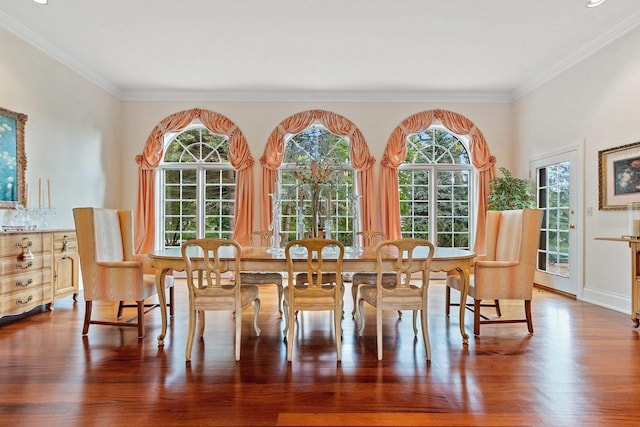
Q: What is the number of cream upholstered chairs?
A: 2